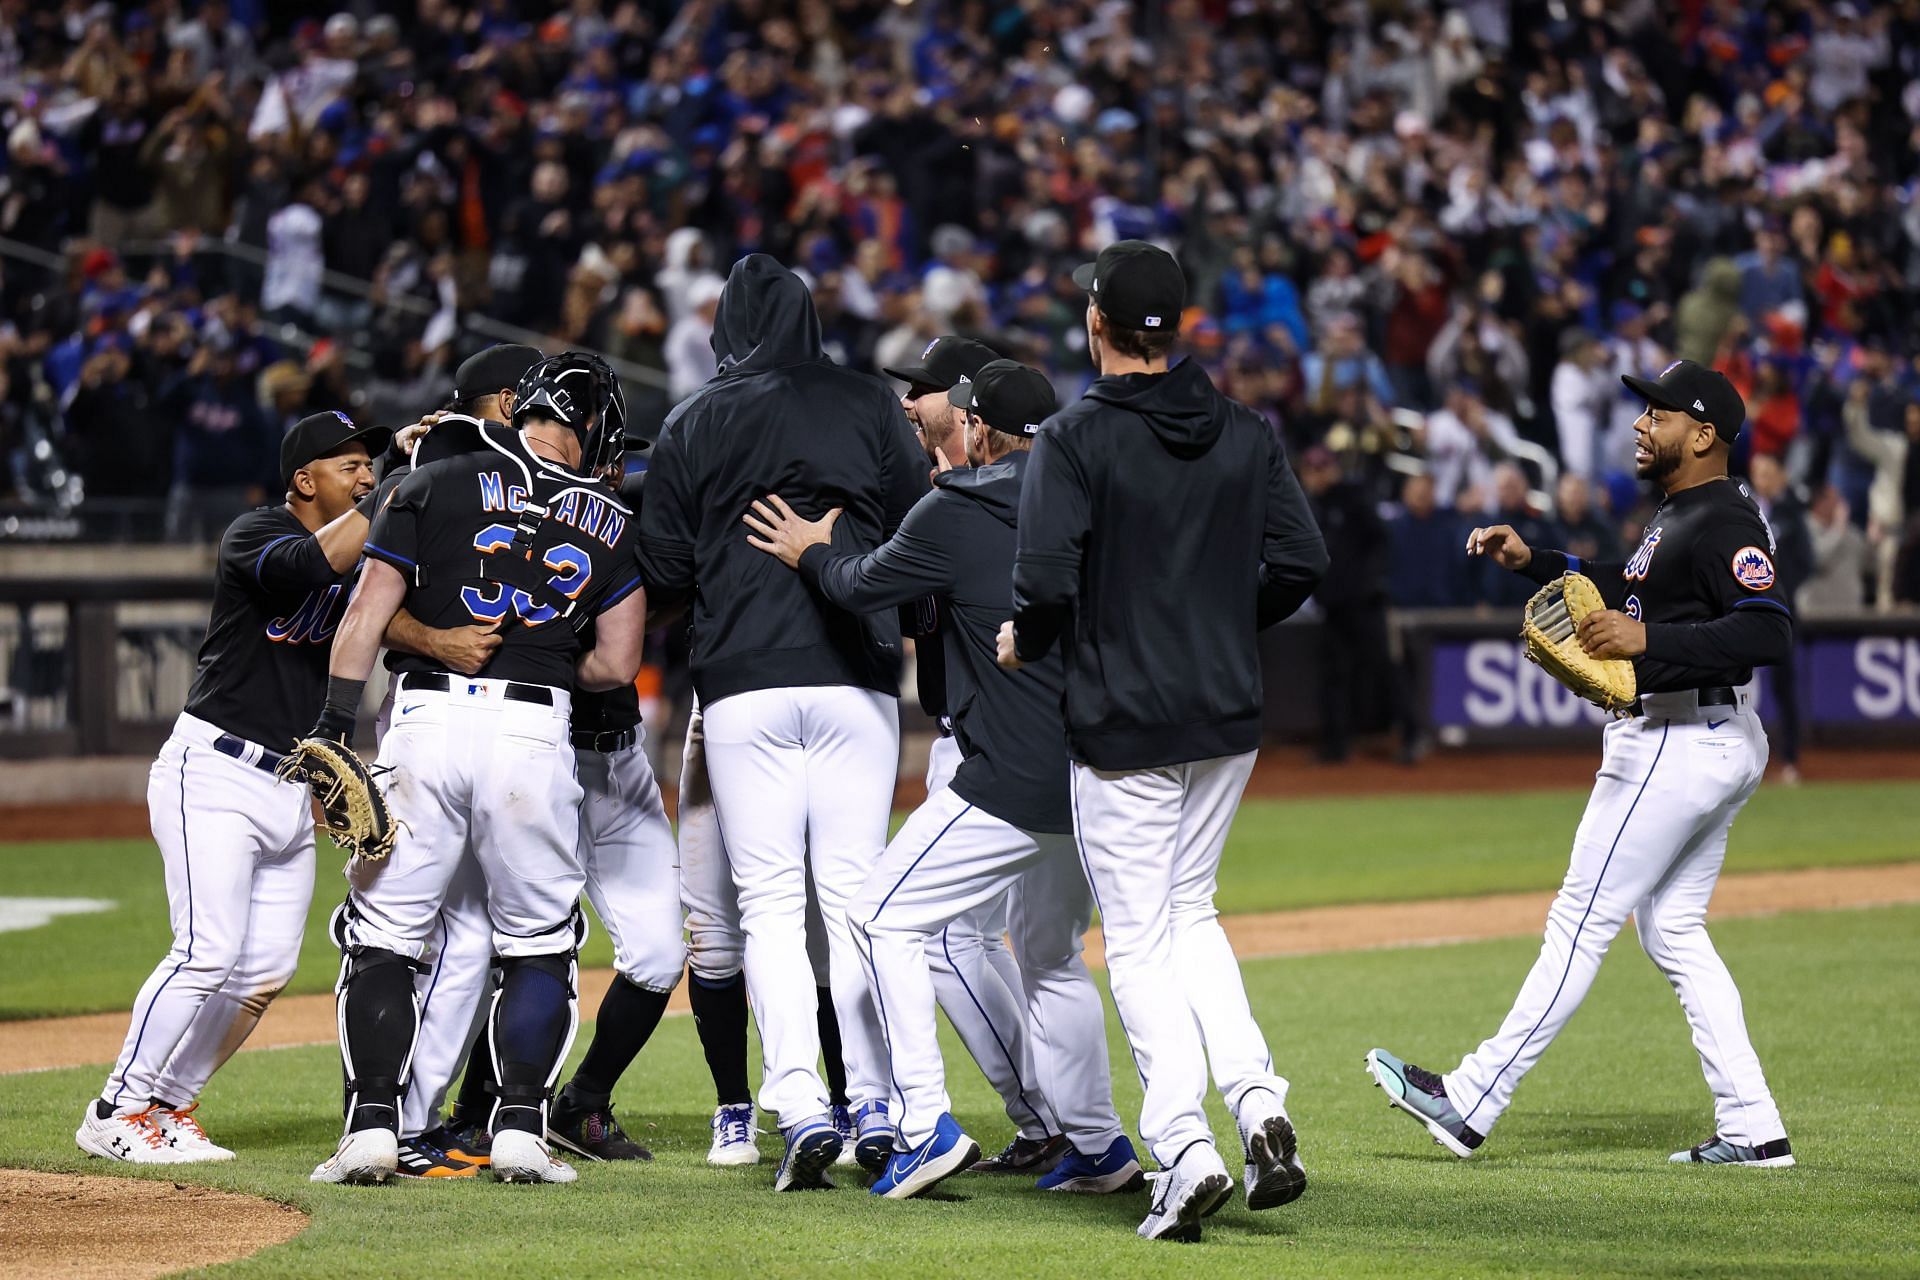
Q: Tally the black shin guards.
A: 2